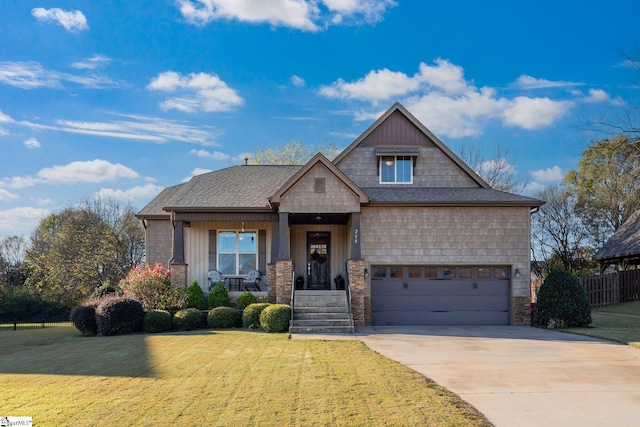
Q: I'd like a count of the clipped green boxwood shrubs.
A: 5